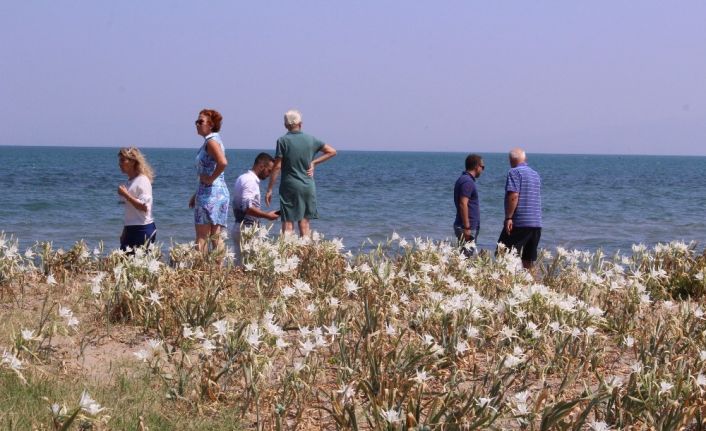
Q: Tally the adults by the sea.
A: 6